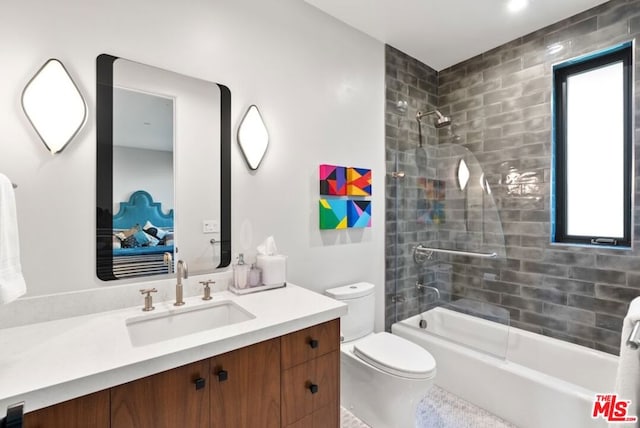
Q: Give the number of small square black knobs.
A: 4